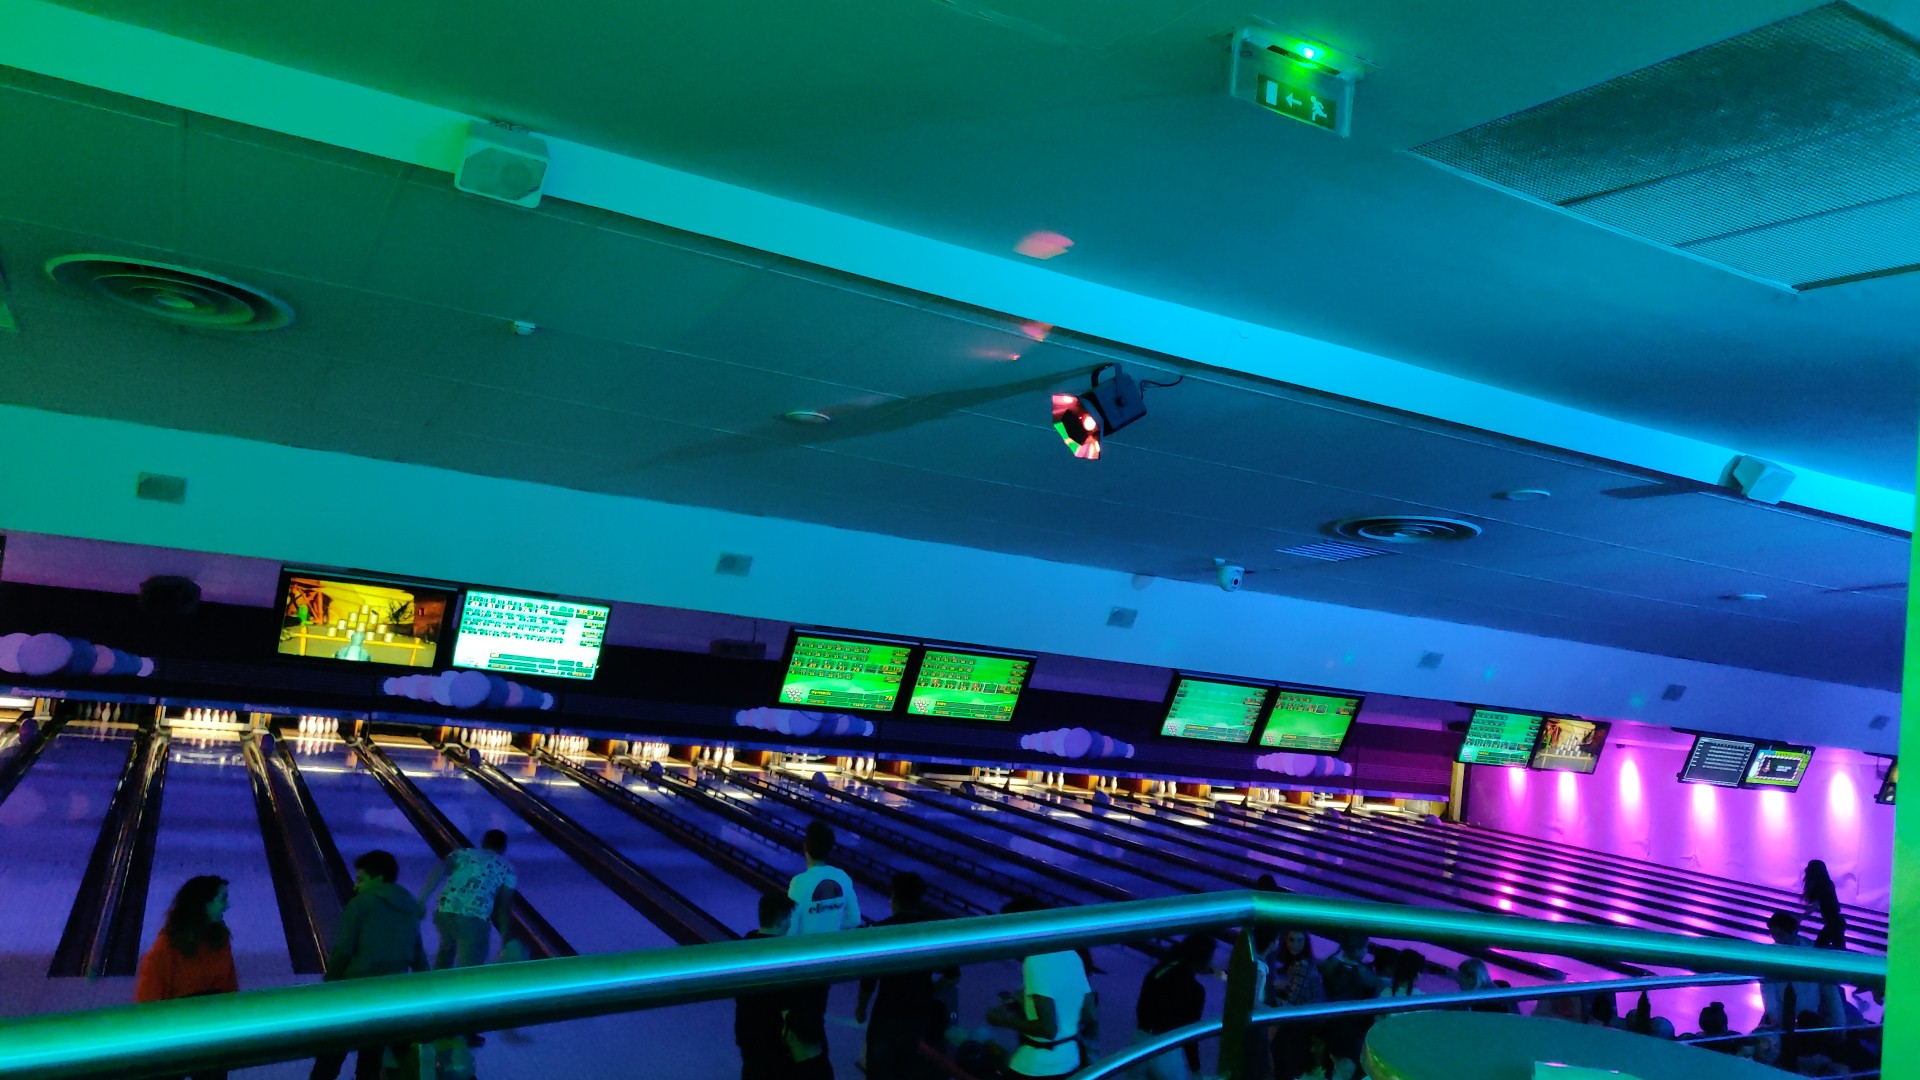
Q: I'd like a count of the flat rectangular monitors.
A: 11